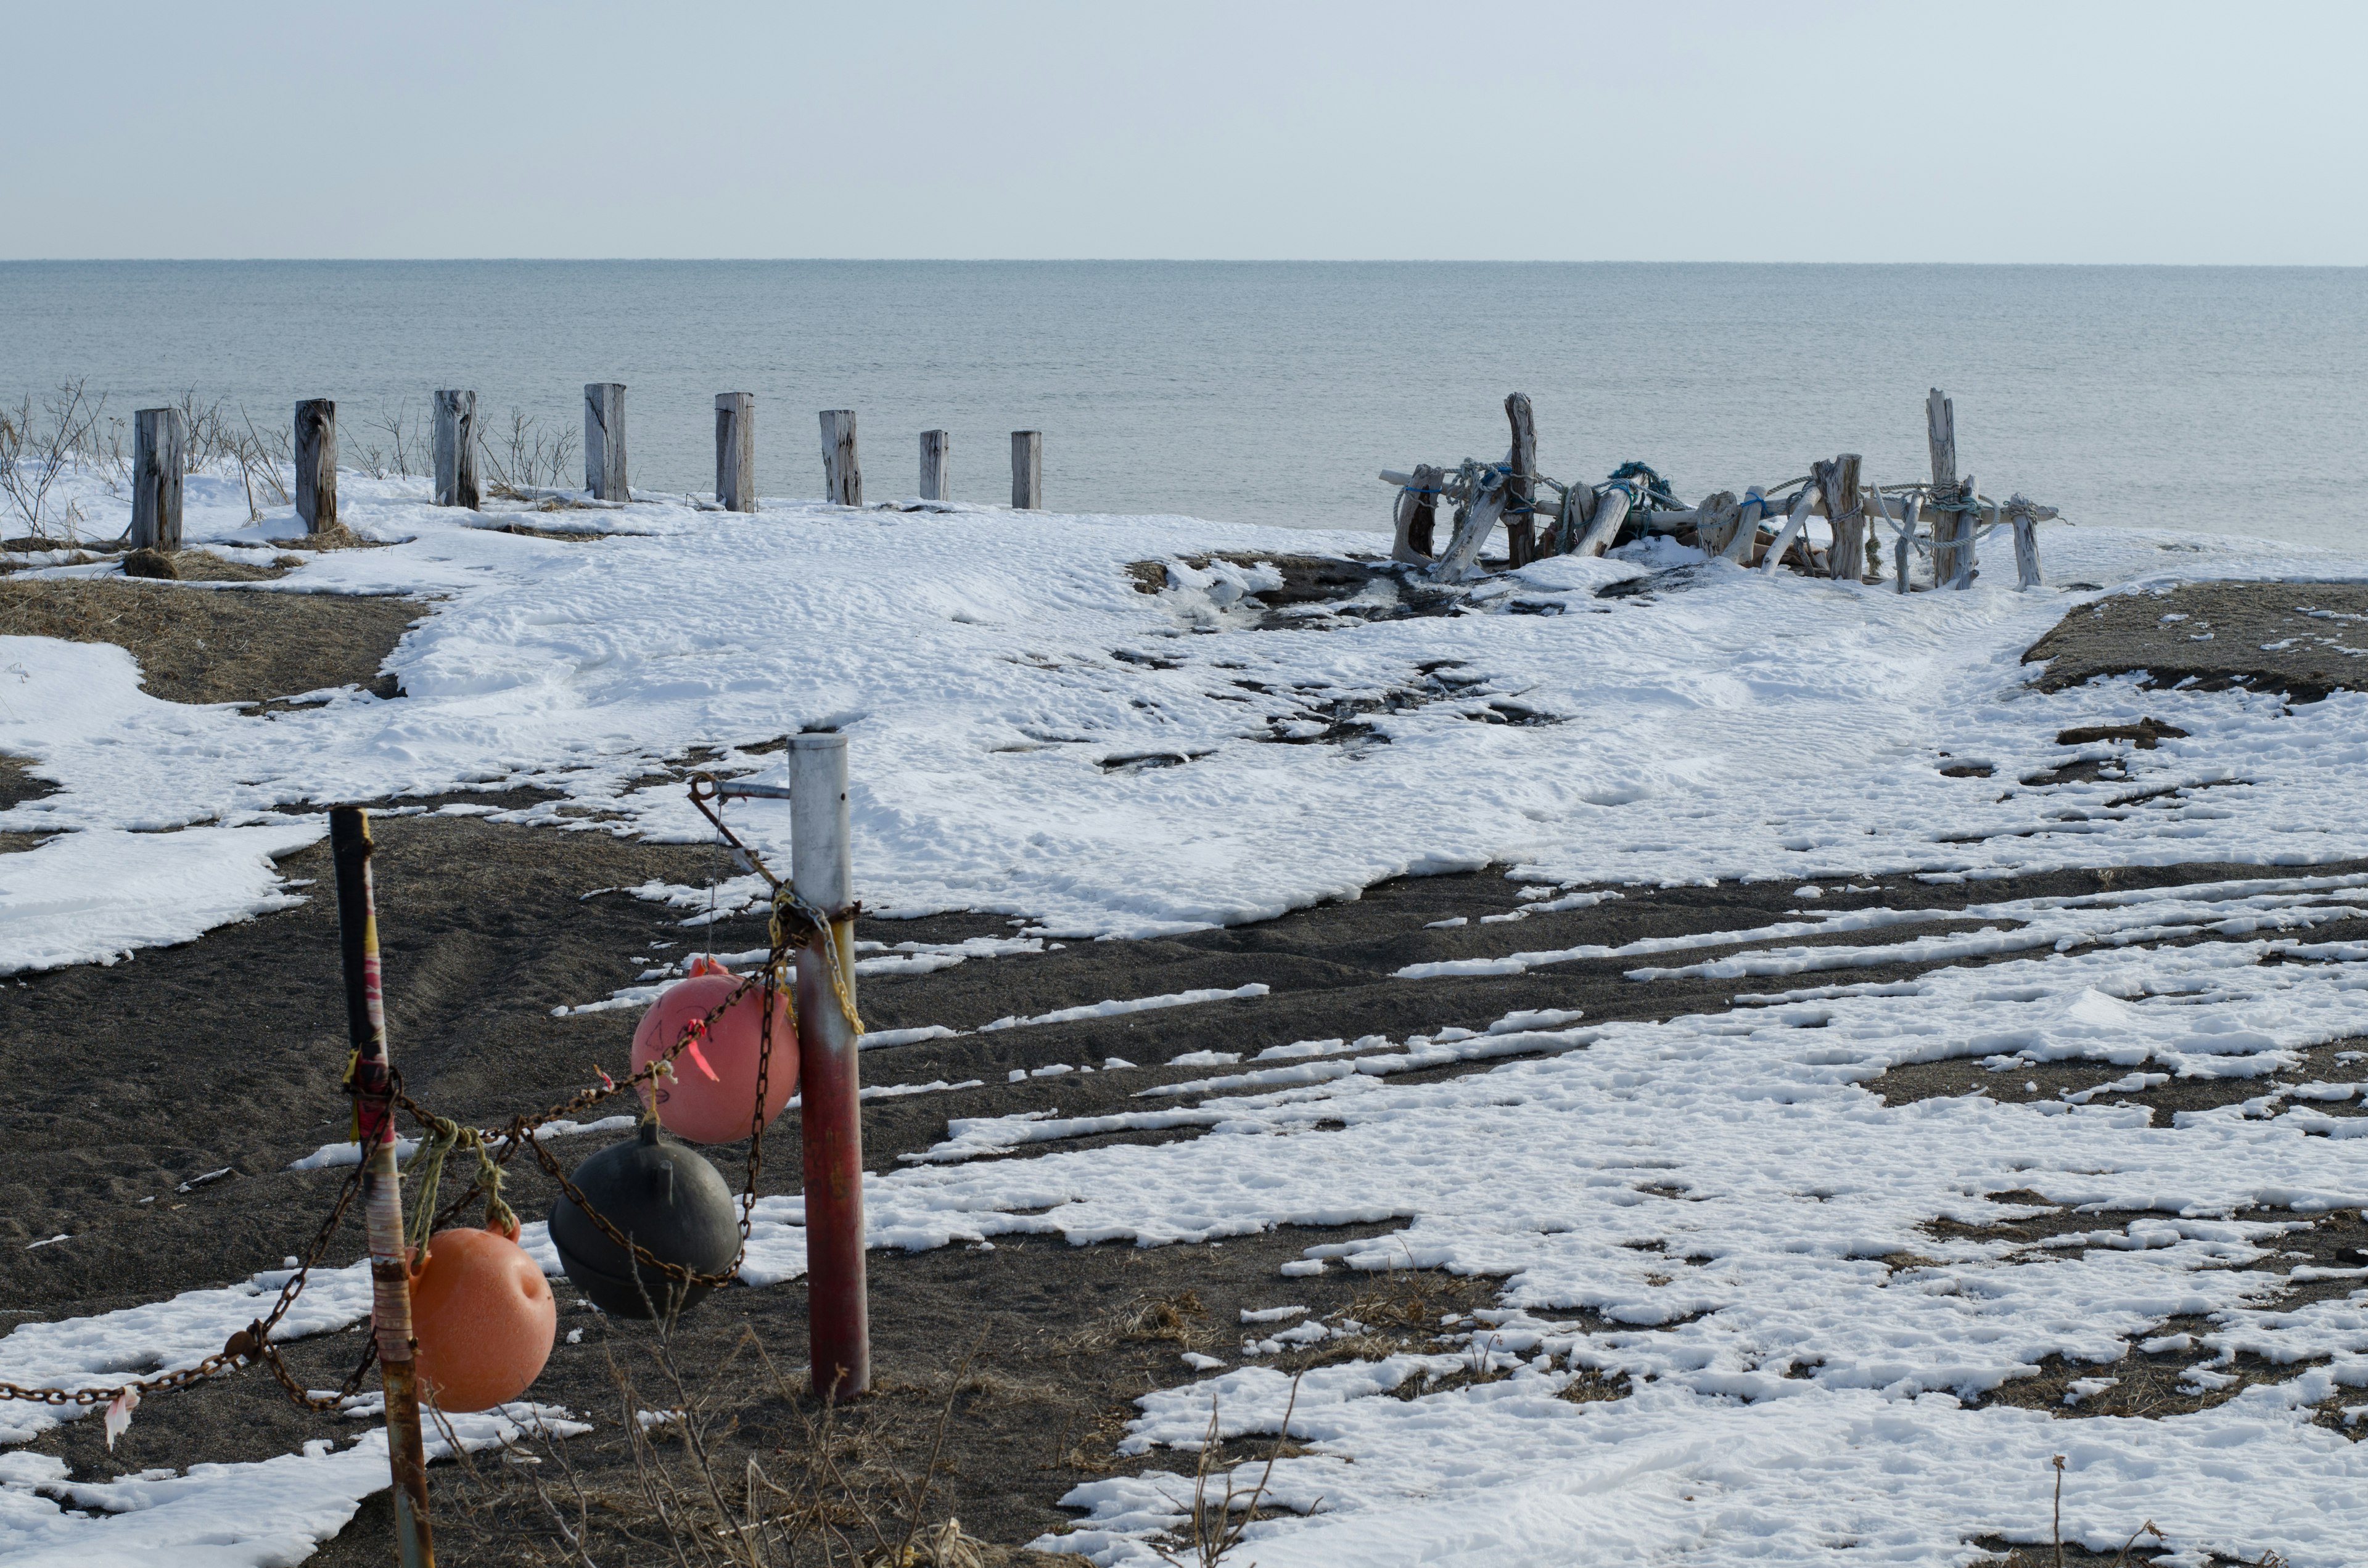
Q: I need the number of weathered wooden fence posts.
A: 8